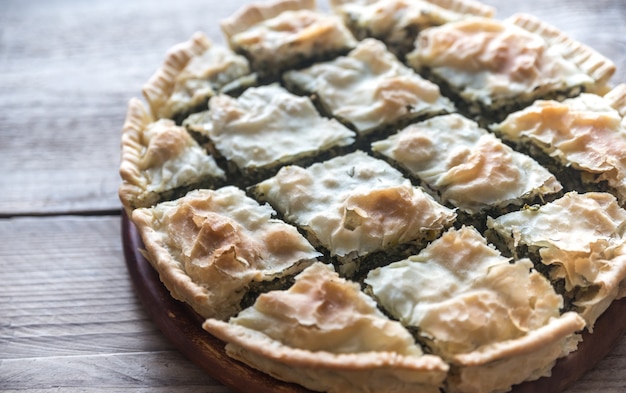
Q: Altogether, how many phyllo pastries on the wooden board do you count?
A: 14